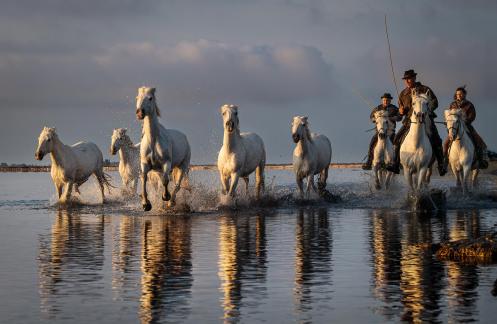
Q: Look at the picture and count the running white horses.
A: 8